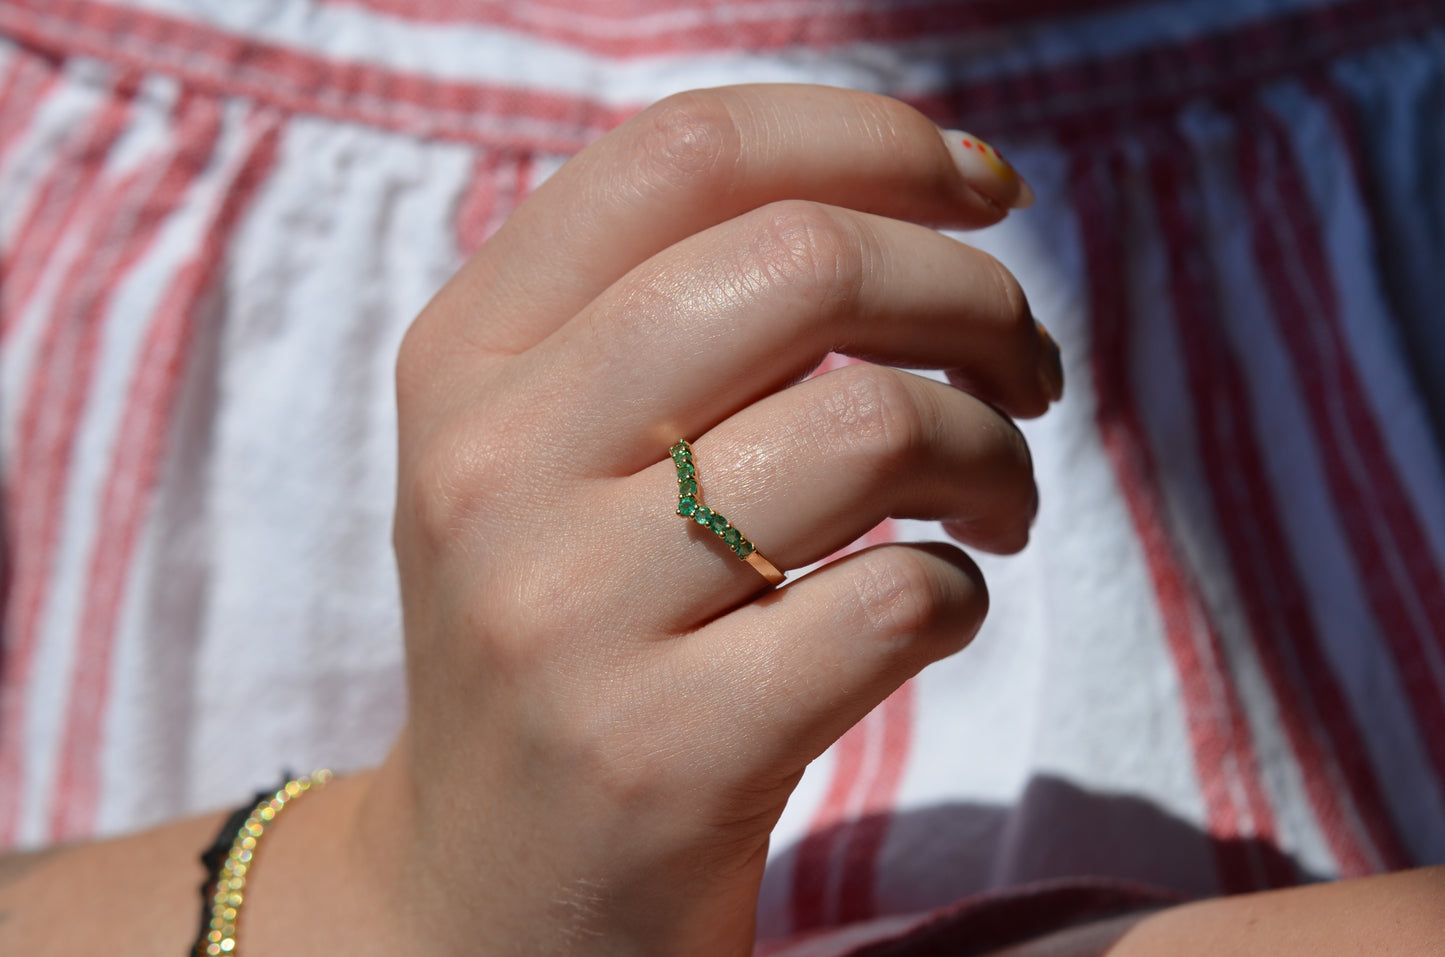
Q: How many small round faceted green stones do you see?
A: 9